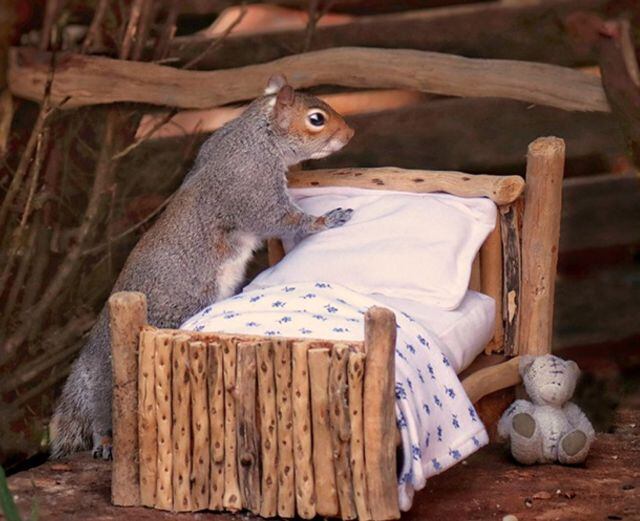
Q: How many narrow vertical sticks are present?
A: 13